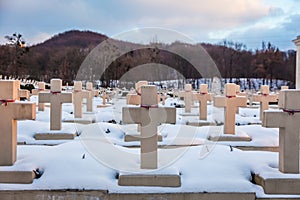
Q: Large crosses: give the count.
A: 3